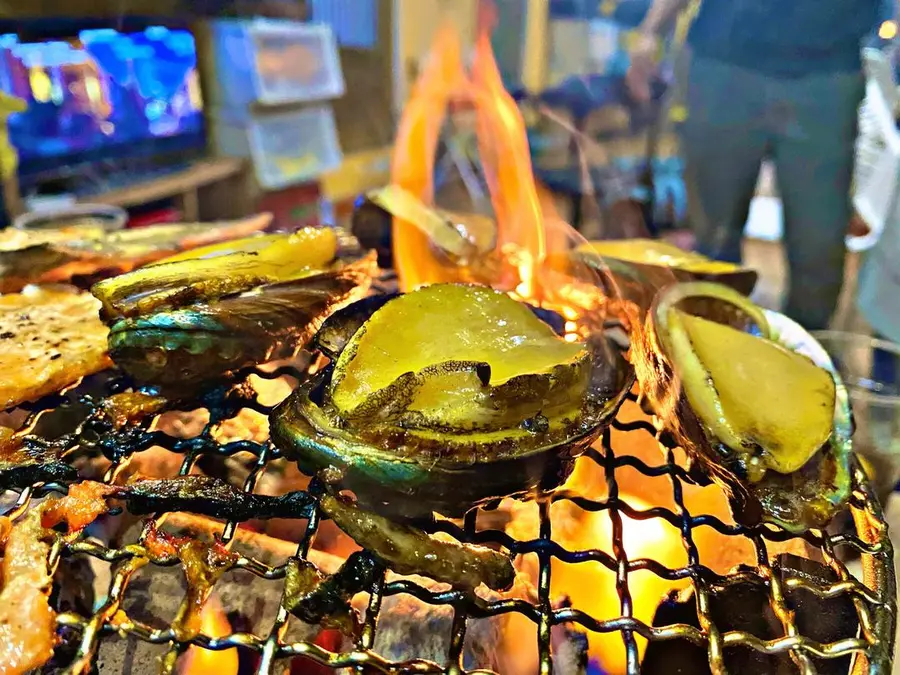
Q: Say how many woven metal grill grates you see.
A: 1